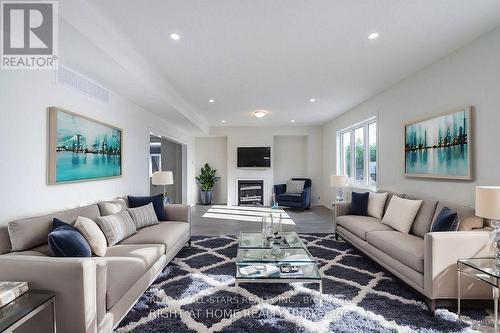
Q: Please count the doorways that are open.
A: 1